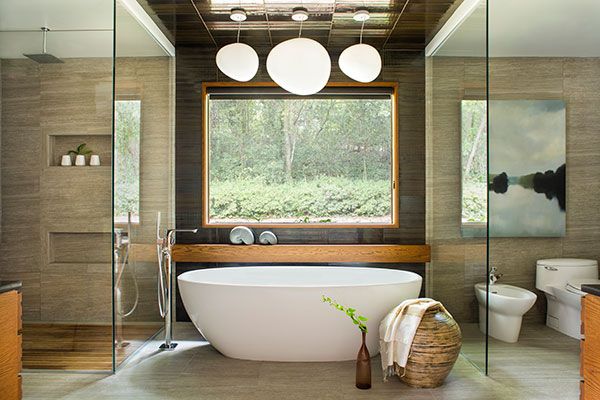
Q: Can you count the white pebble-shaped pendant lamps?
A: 3